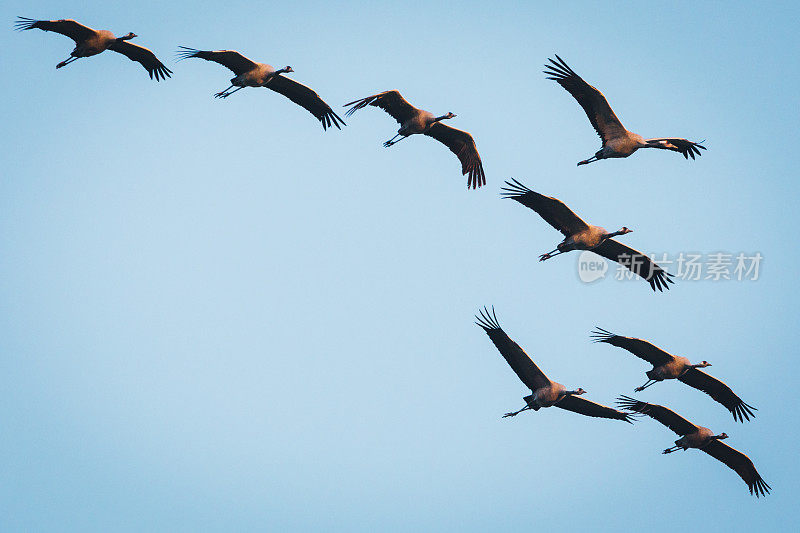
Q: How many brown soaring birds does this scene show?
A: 8